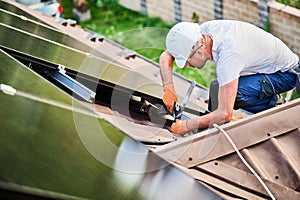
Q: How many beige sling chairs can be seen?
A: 0